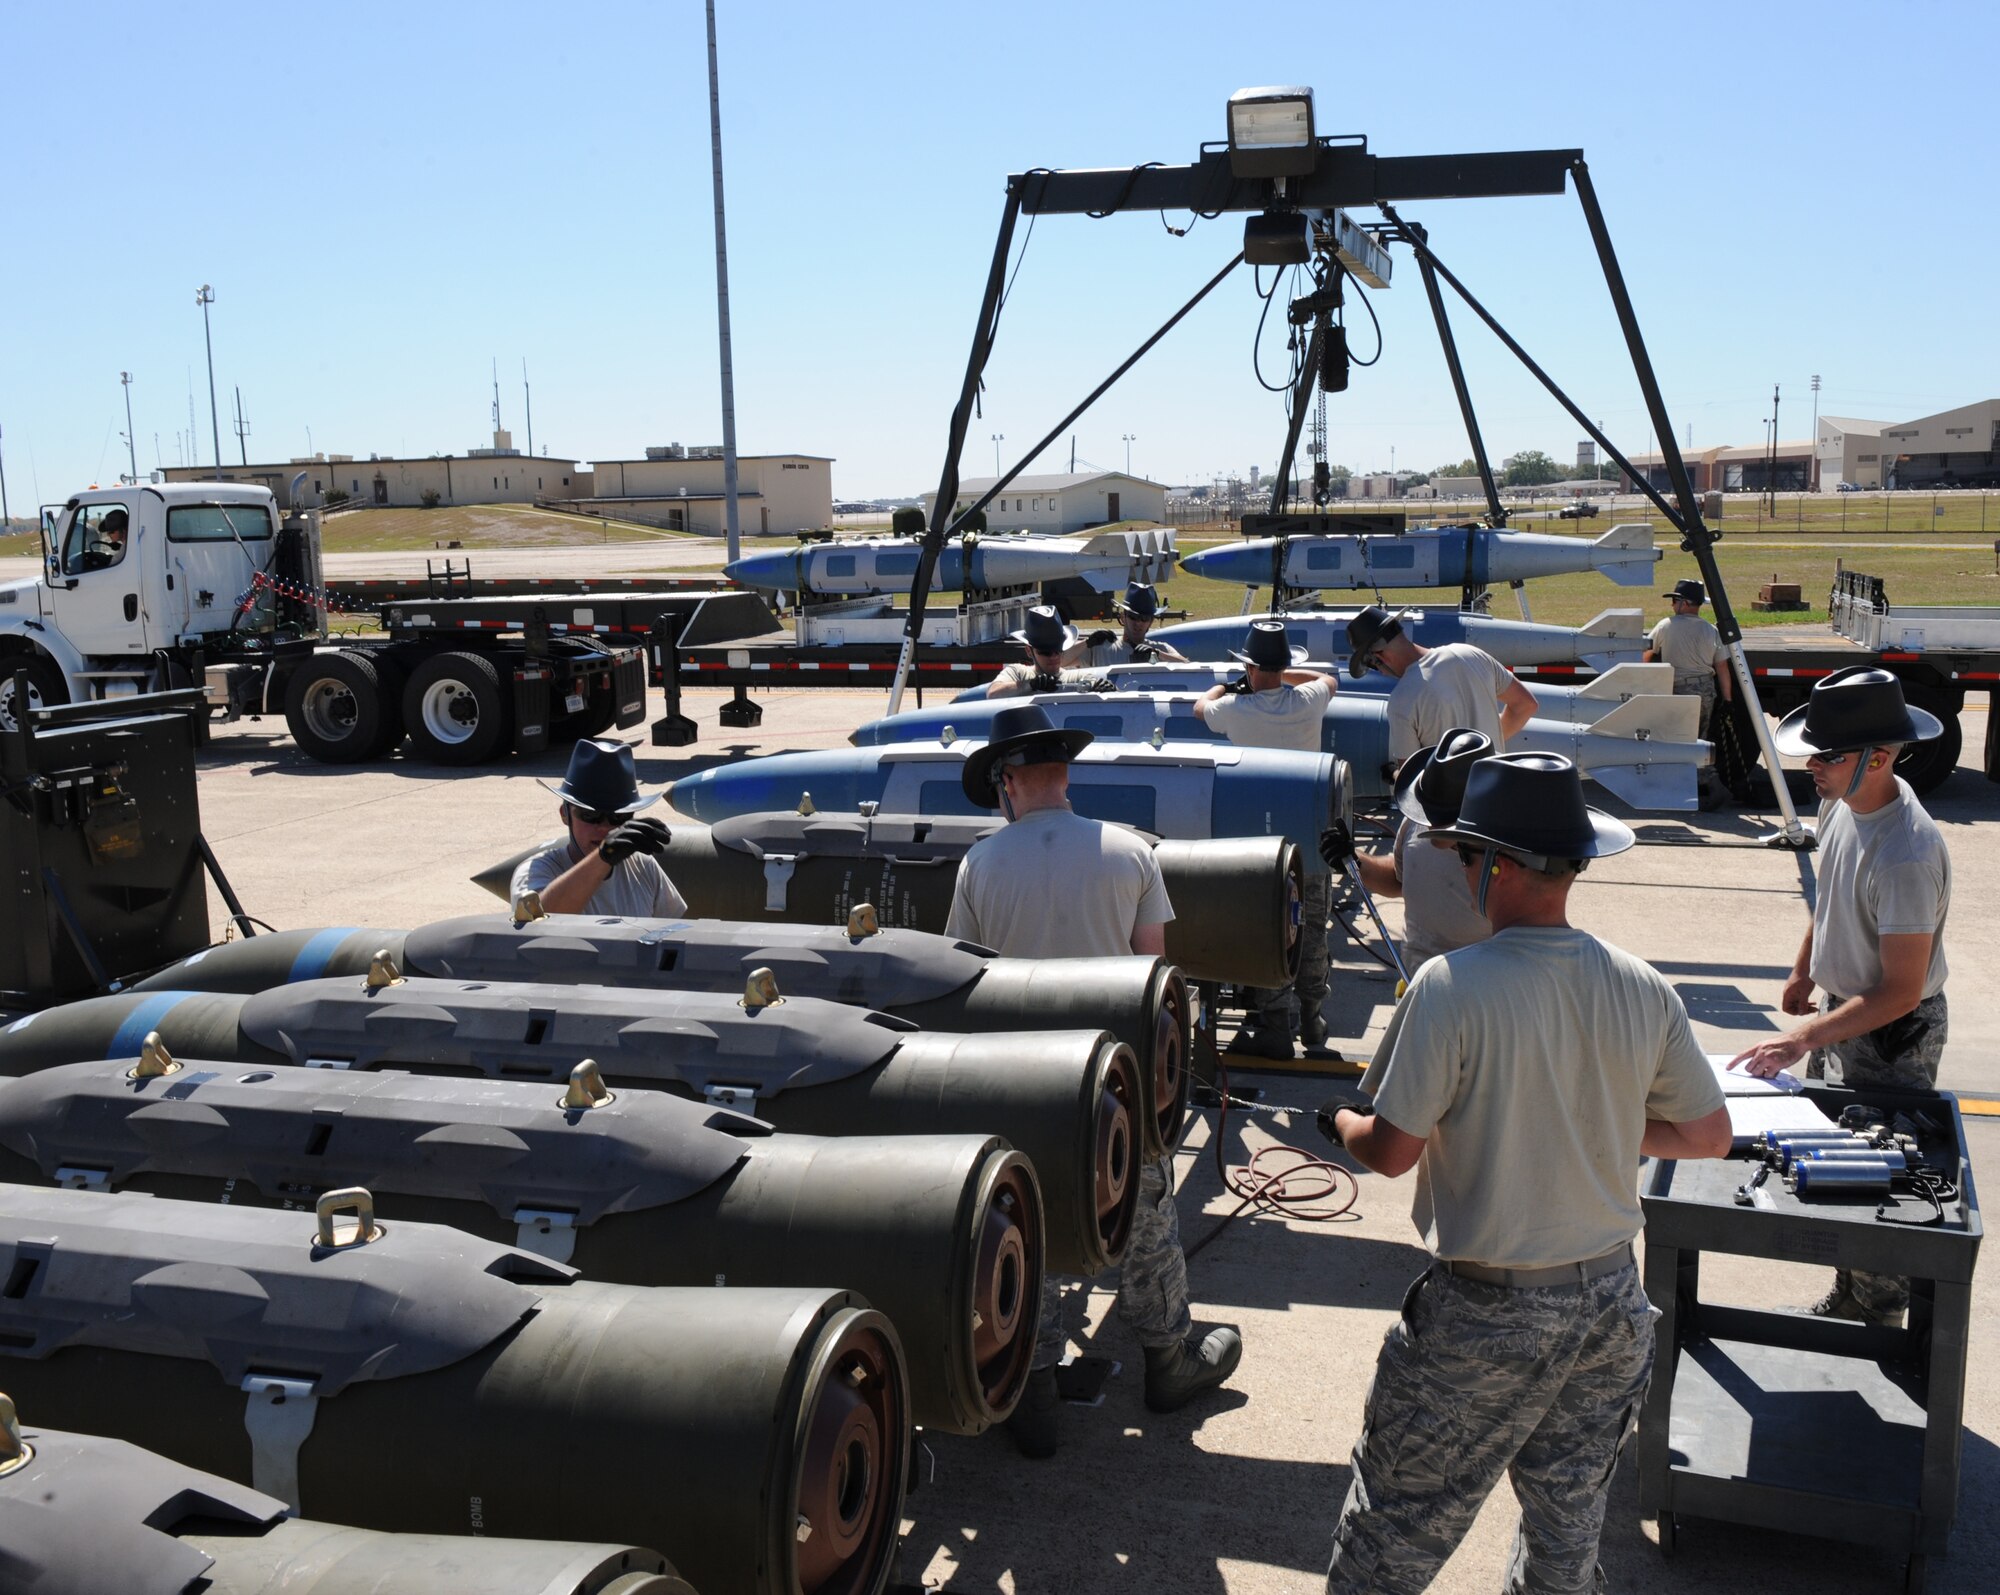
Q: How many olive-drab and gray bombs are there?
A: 6